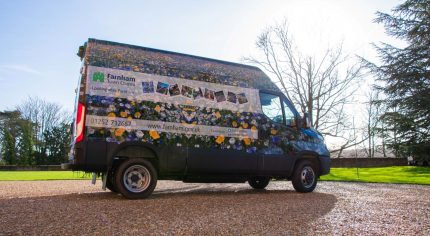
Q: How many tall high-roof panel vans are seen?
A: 1